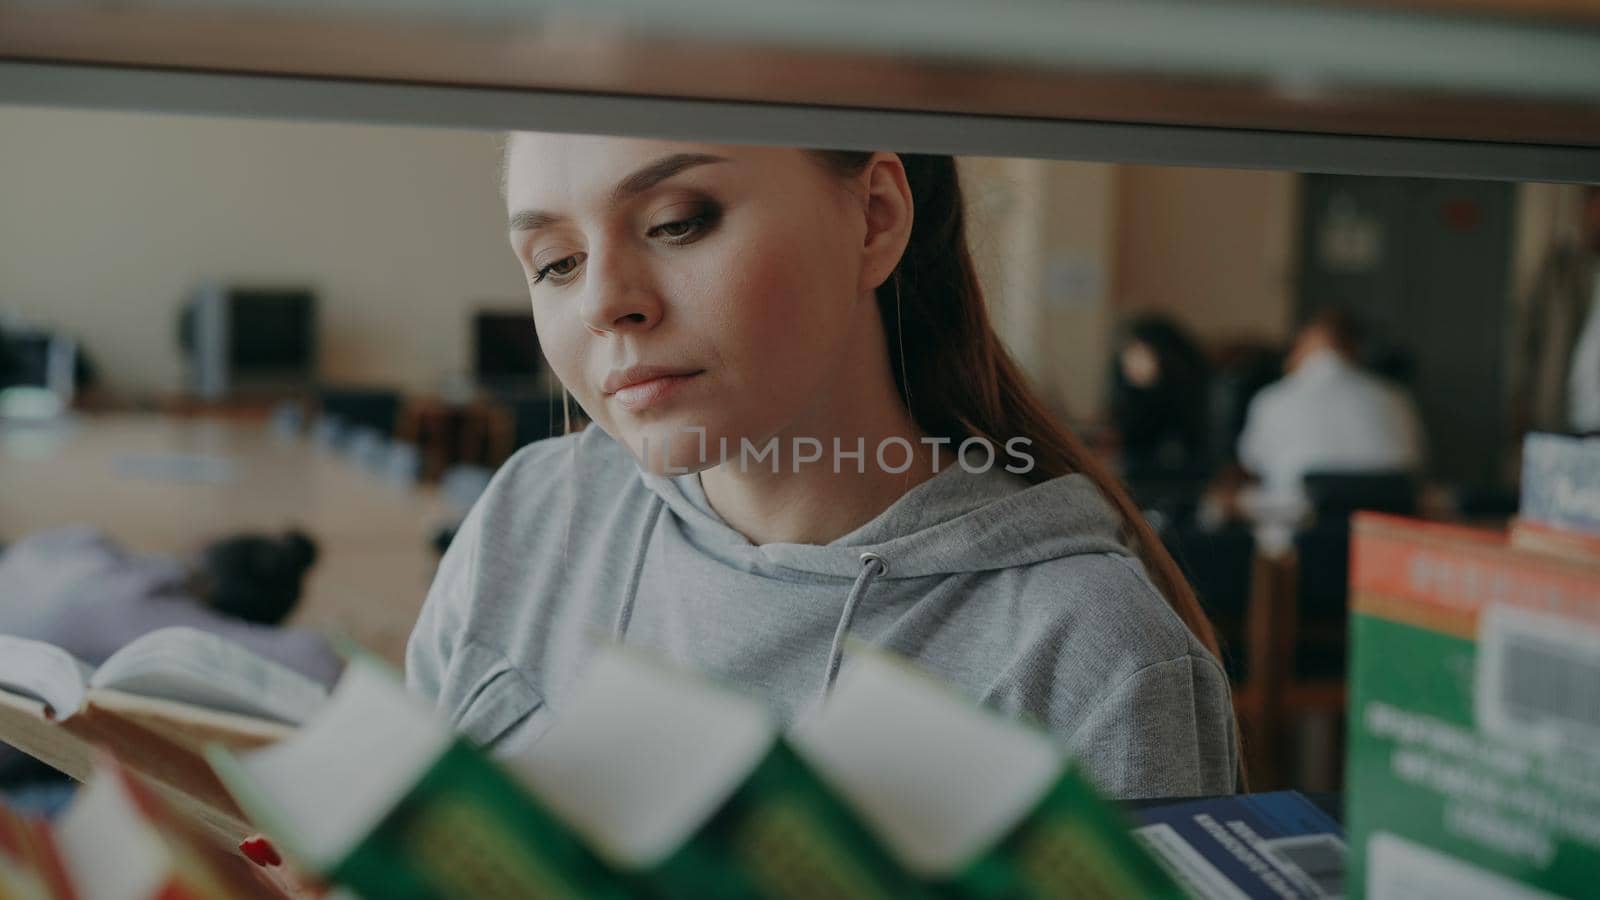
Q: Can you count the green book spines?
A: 3